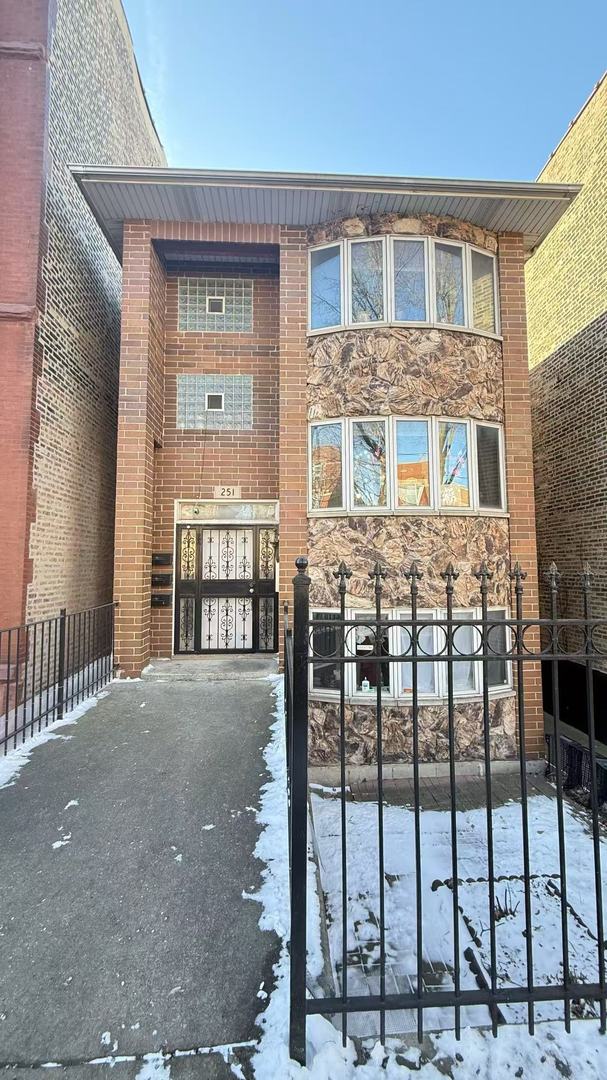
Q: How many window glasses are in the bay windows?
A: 15